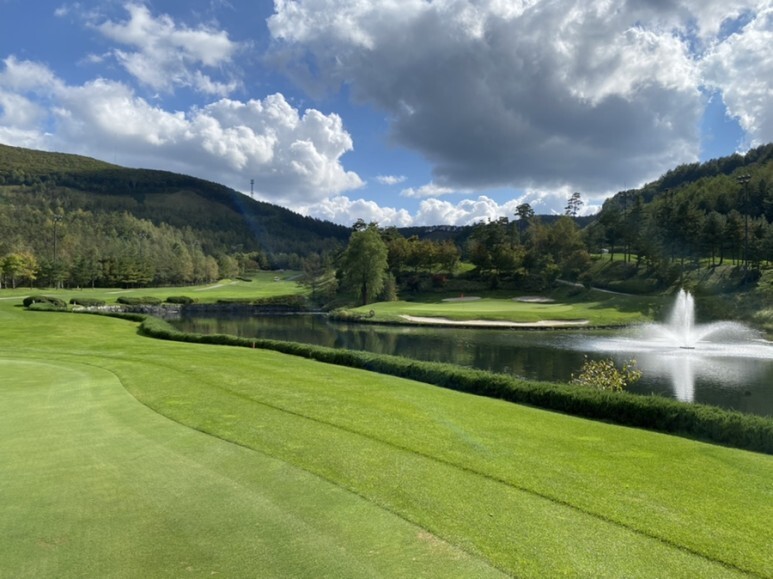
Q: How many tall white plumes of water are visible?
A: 1